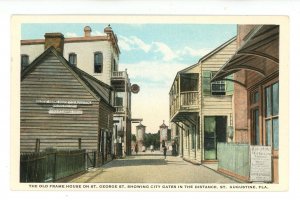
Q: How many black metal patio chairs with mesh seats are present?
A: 0